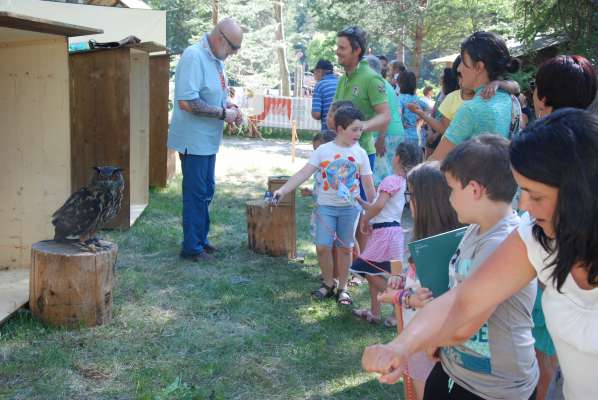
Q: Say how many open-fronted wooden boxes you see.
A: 3